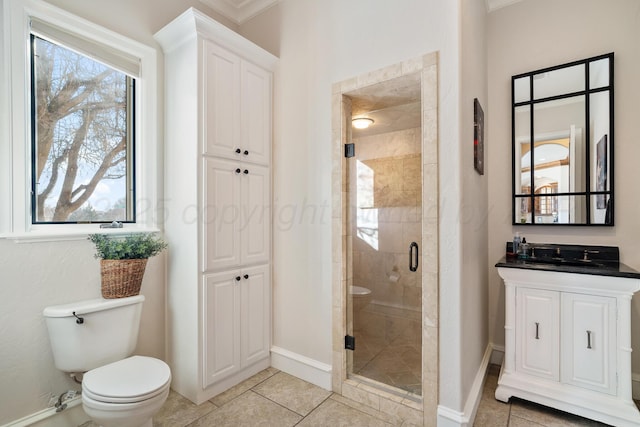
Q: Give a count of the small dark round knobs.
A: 6